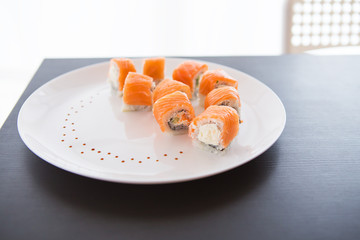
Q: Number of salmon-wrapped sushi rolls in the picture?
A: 9